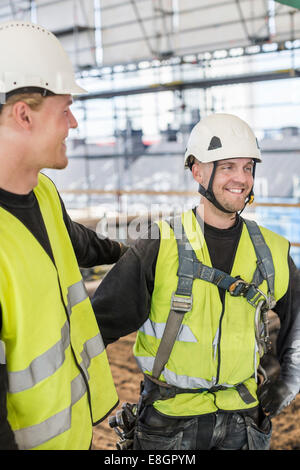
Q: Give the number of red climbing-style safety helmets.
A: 0